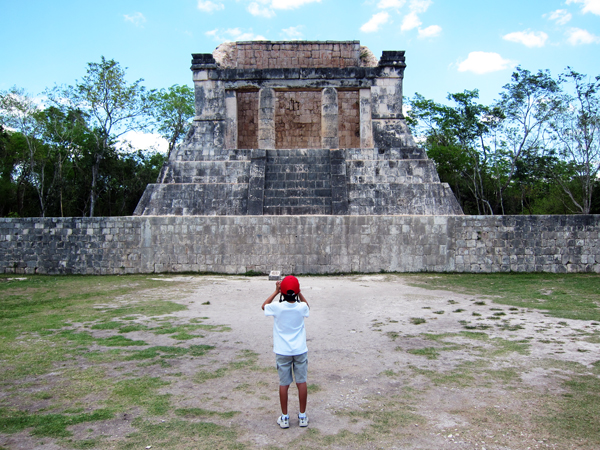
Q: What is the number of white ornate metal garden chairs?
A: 0